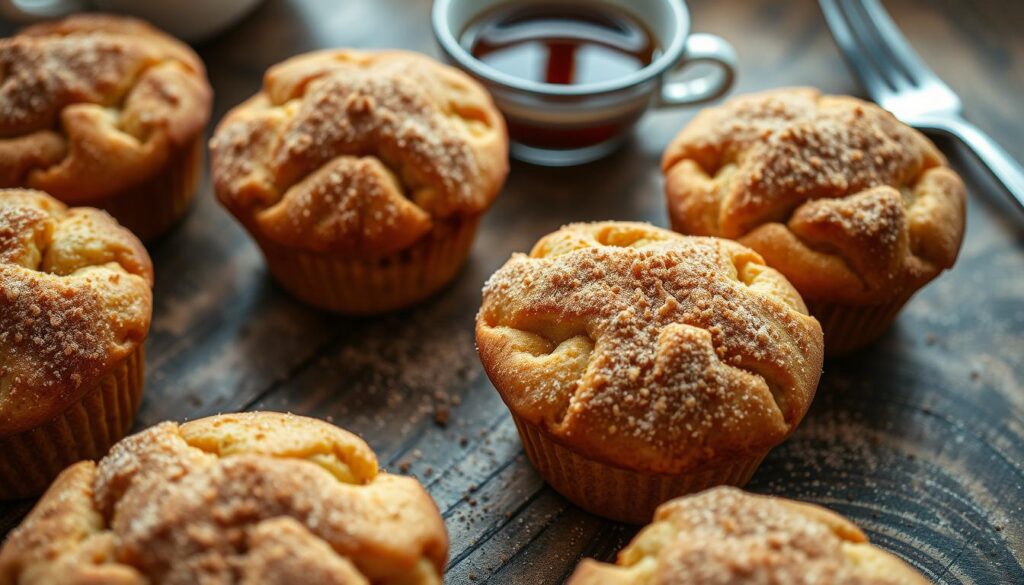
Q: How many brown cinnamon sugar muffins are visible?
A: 7